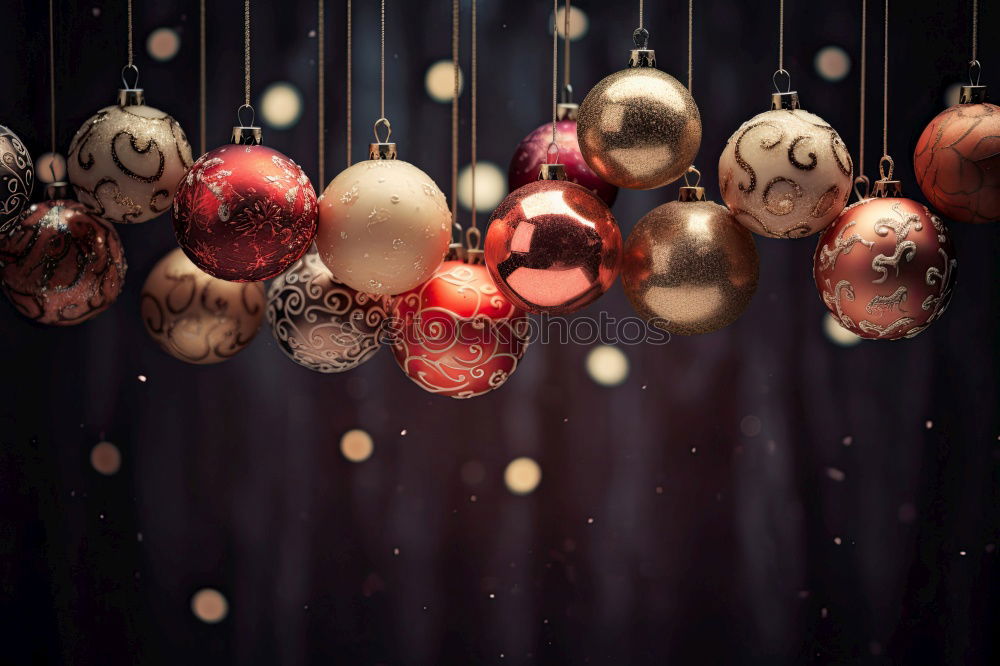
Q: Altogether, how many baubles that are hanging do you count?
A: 15